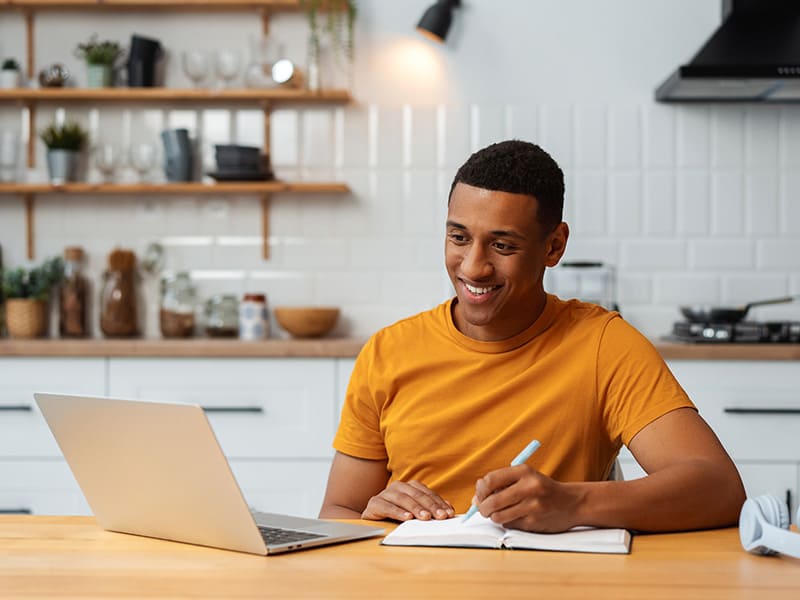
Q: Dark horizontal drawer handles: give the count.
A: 4